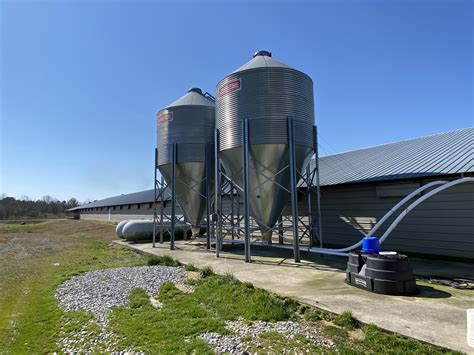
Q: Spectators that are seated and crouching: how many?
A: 0